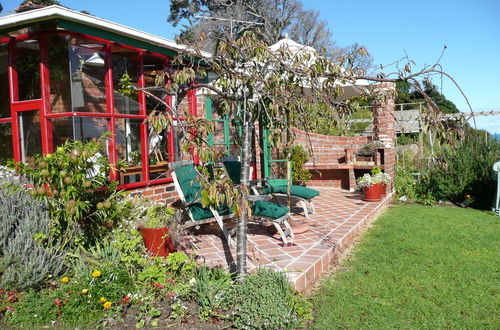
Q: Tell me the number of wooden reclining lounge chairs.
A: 2